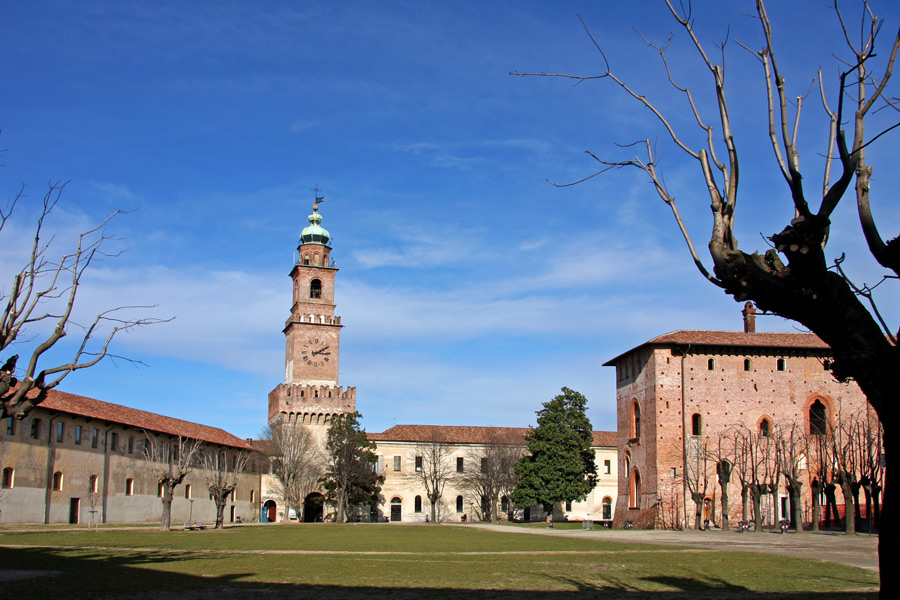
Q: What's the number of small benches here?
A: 2